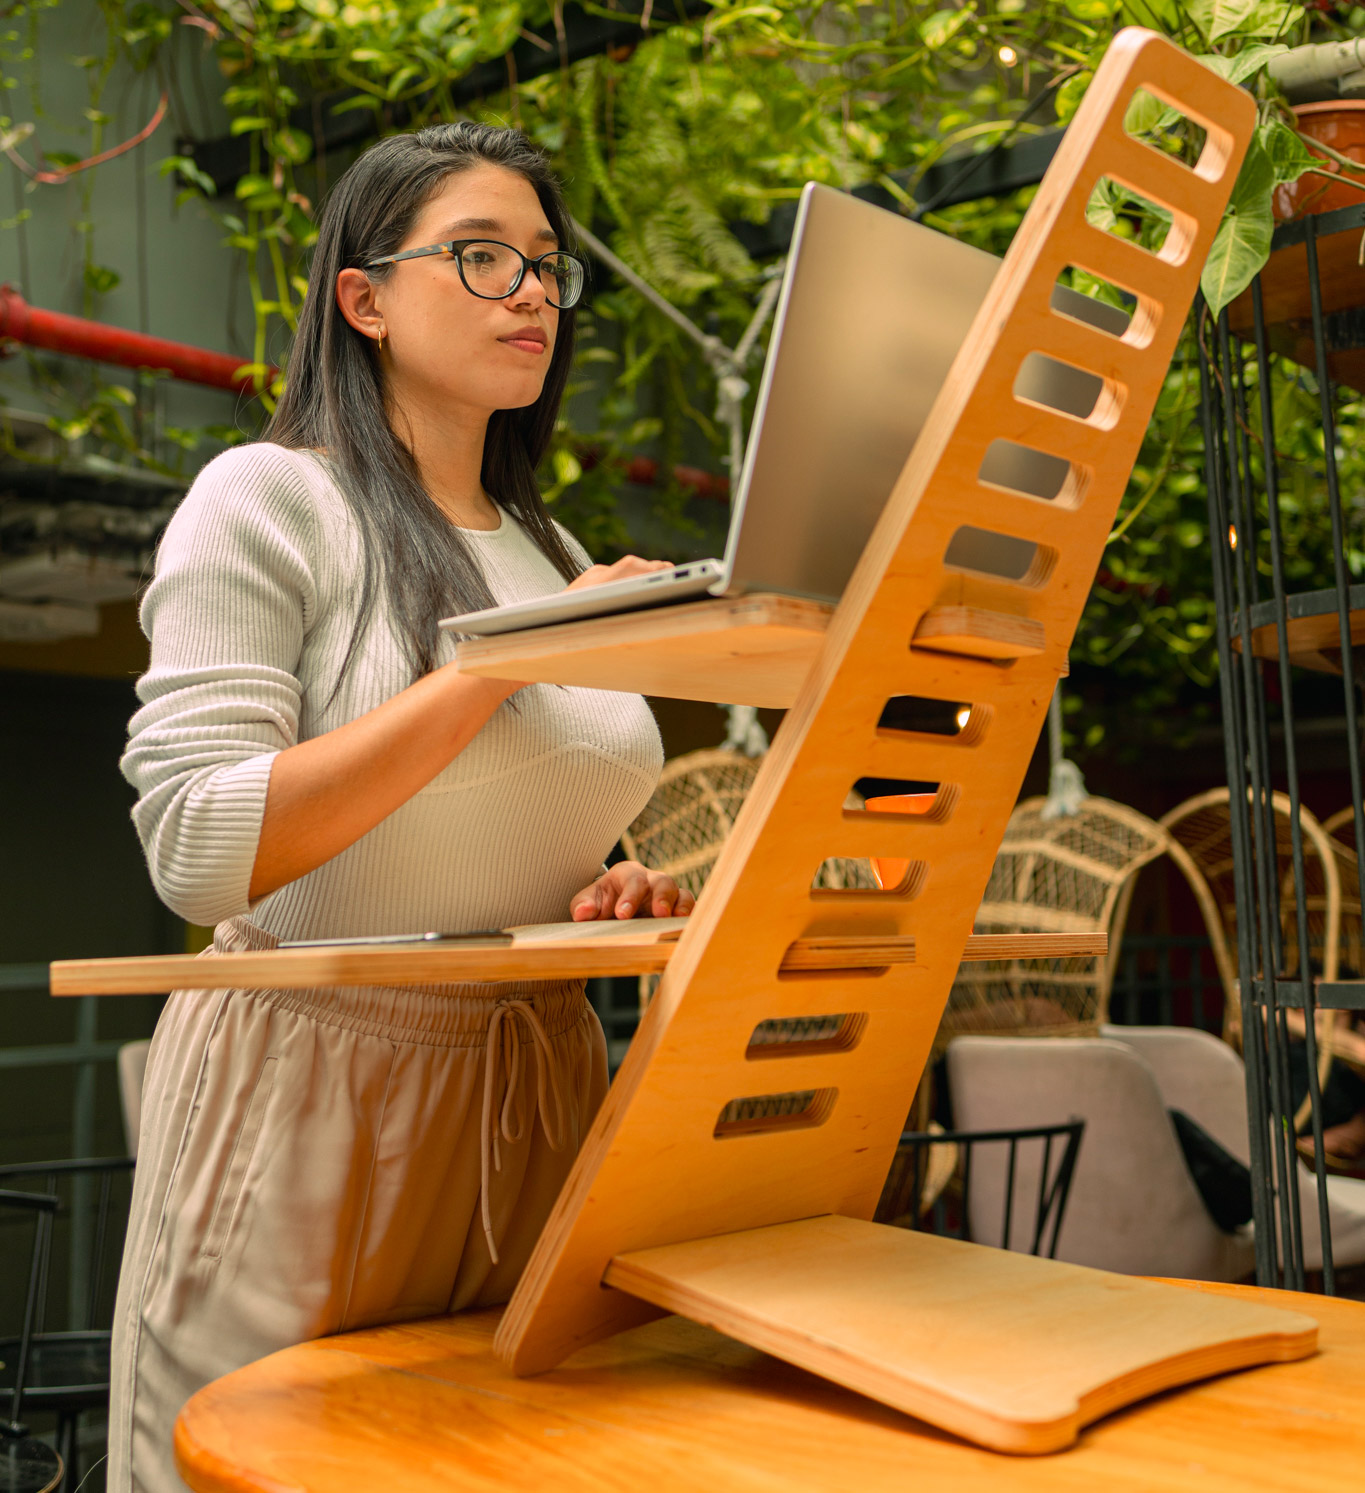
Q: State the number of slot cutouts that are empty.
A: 11